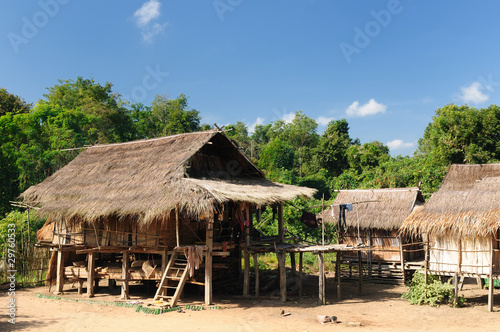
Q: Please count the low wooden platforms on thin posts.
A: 1